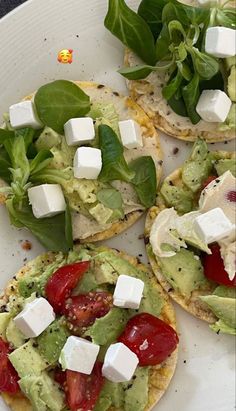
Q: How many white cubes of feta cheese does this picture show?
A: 12